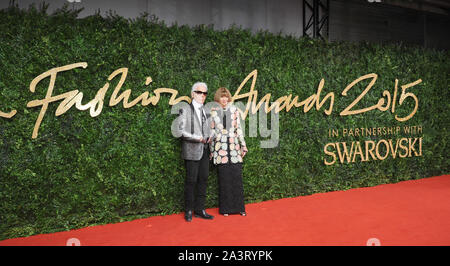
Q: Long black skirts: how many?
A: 1